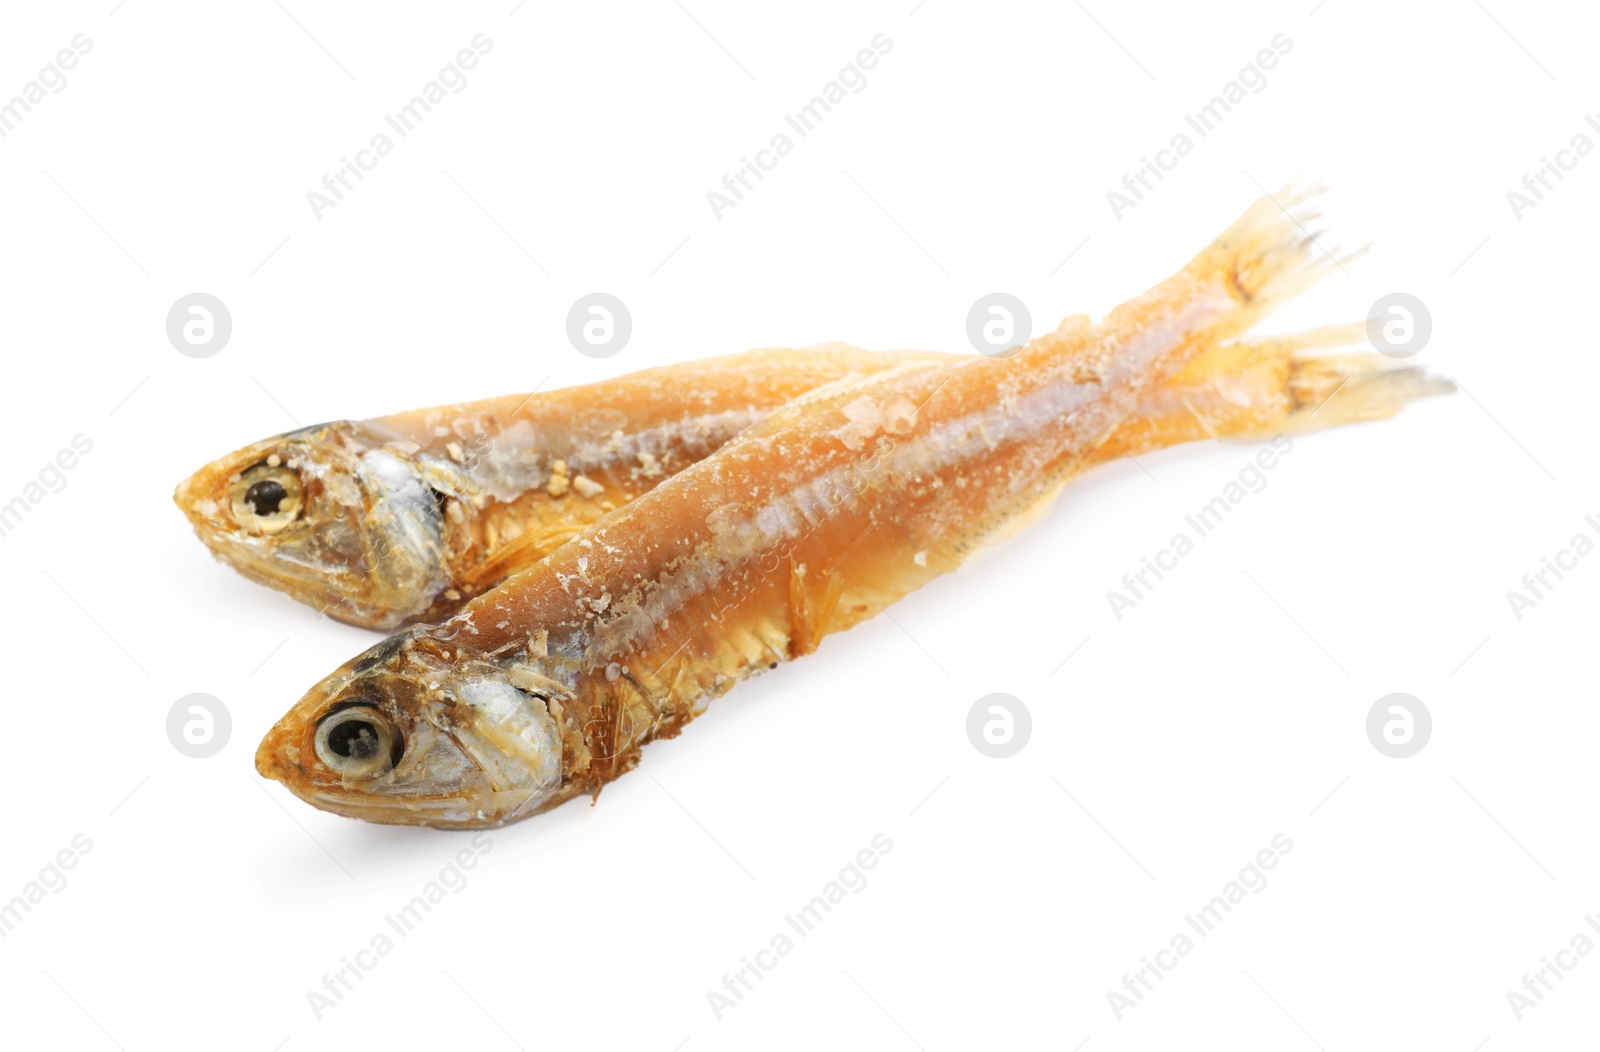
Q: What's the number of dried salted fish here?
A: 2